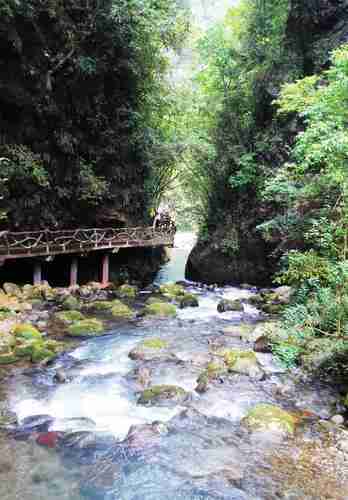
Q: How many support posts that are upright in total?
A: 3